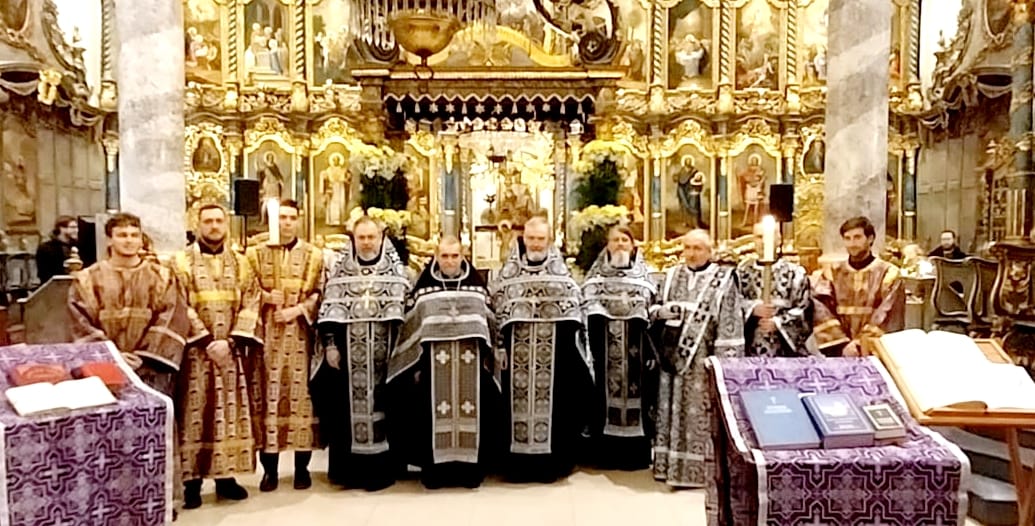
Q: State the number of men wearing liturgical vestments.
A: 10